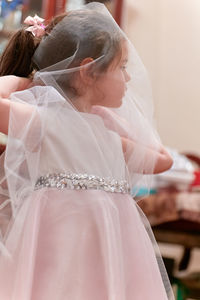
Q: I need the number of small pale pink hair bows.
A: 1